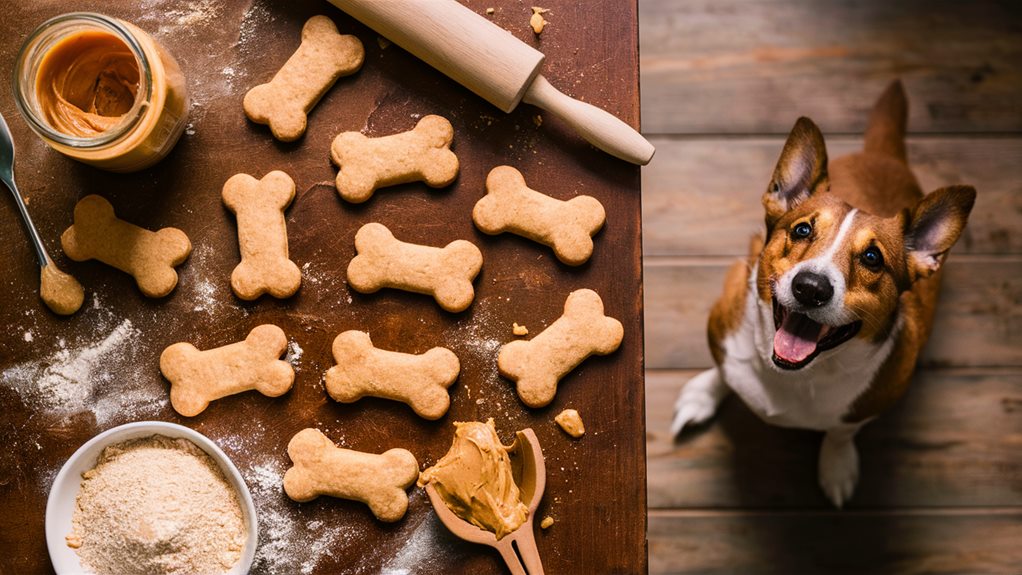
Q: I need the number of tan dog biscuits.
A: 10